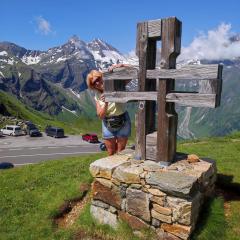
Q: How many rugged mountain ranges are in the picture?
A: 1